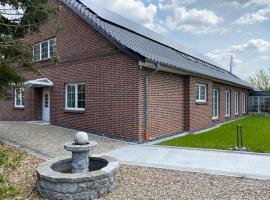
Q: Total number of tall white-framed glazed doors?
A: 4